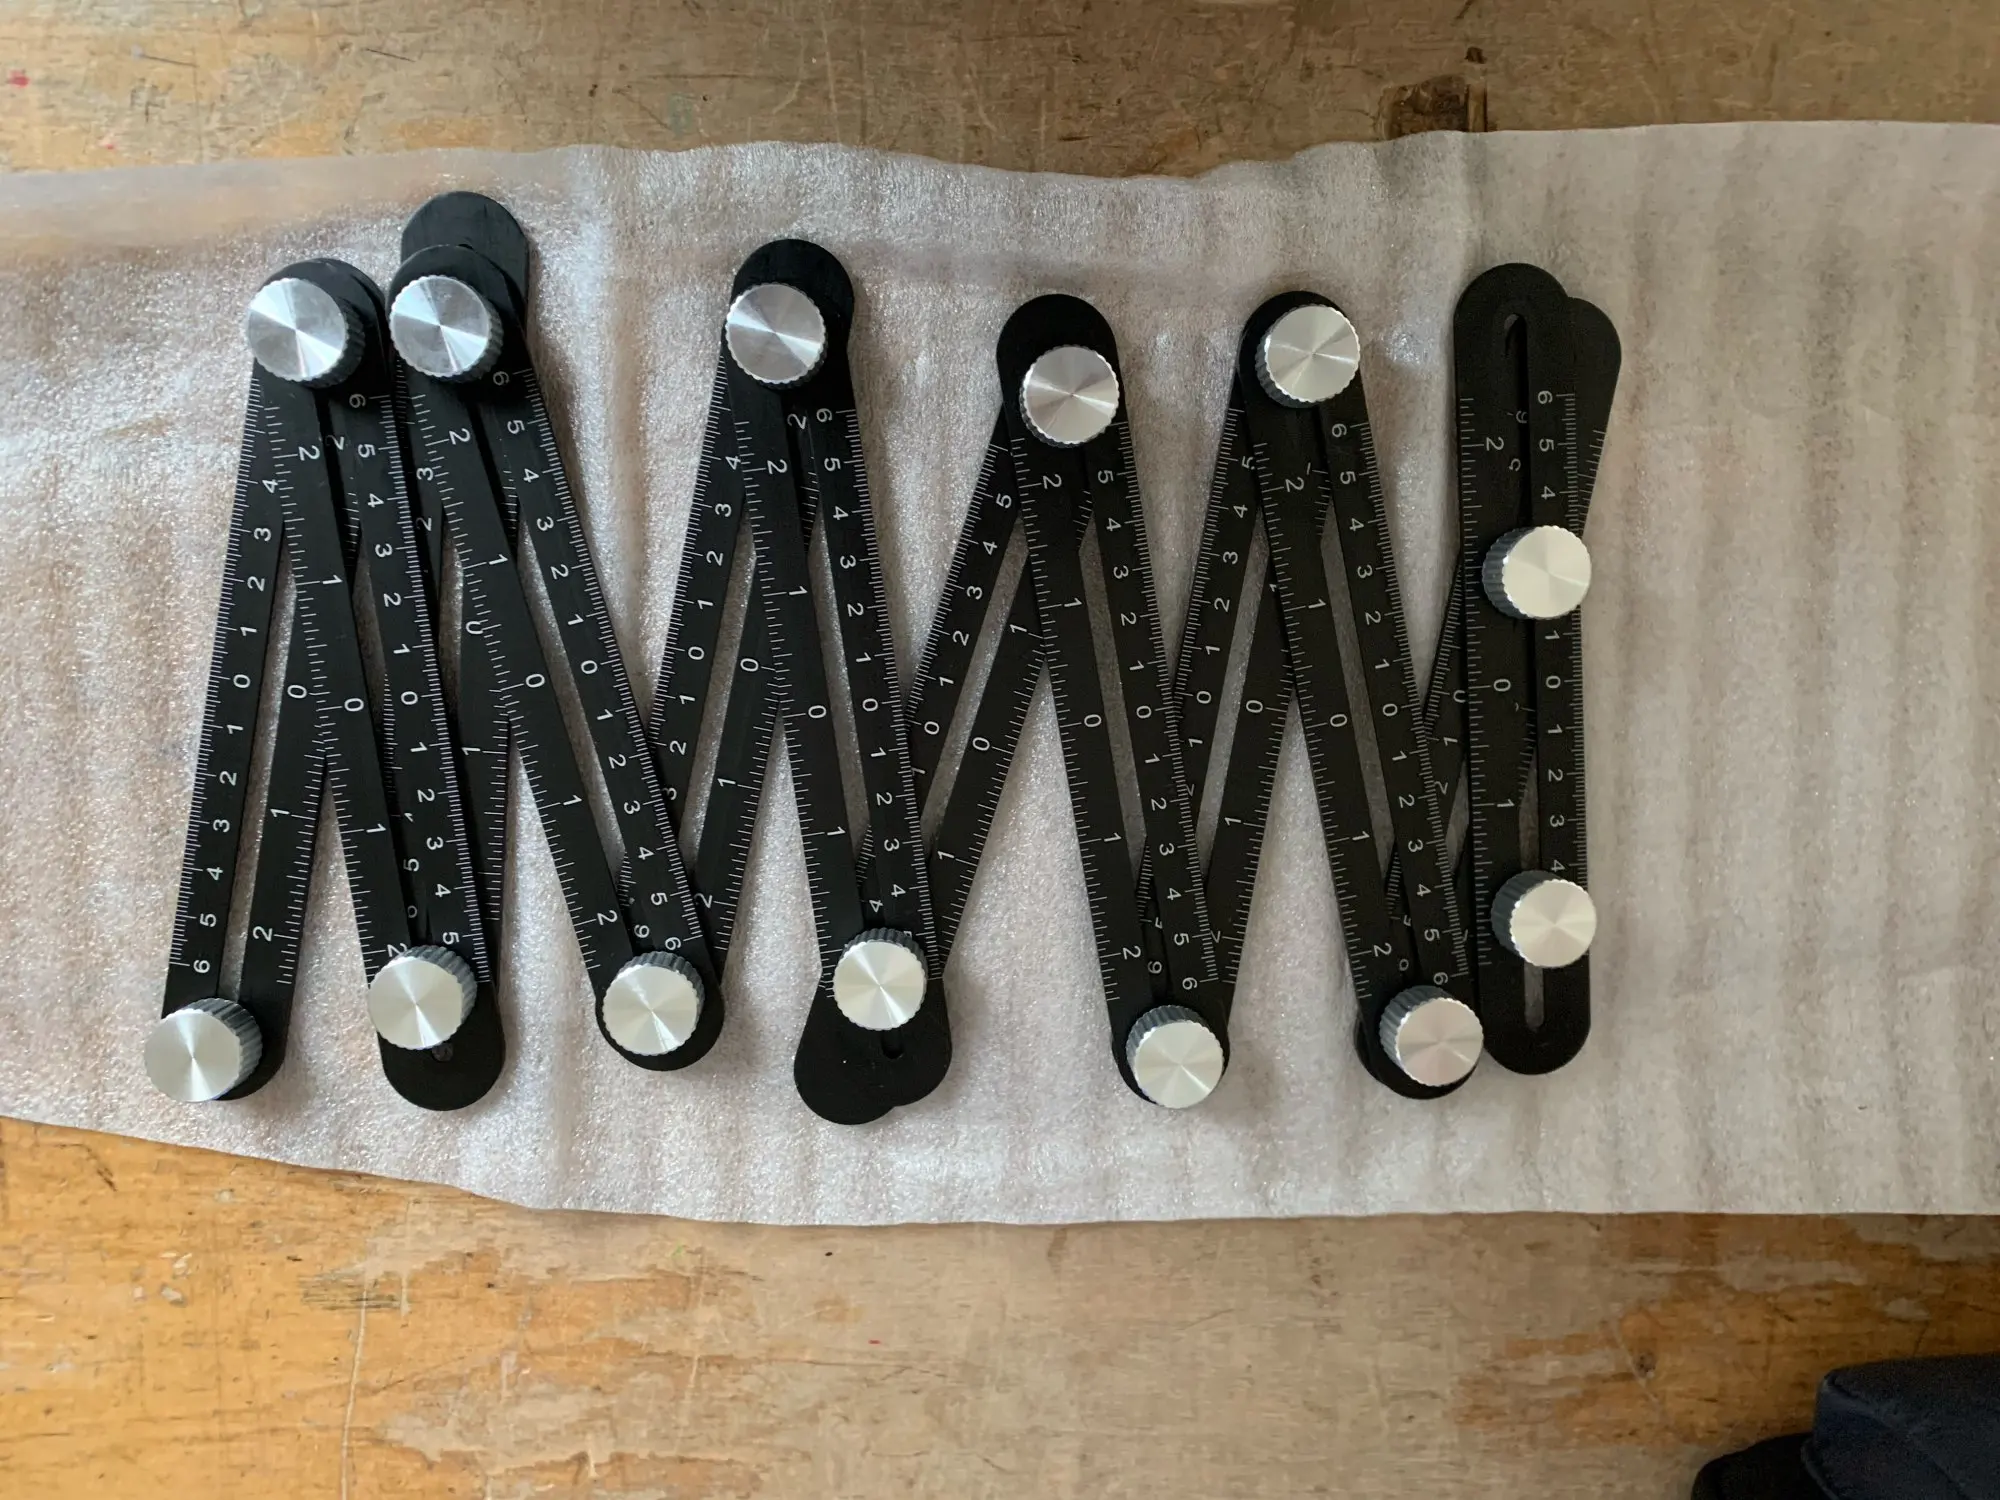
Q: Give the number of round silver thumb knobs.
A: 13